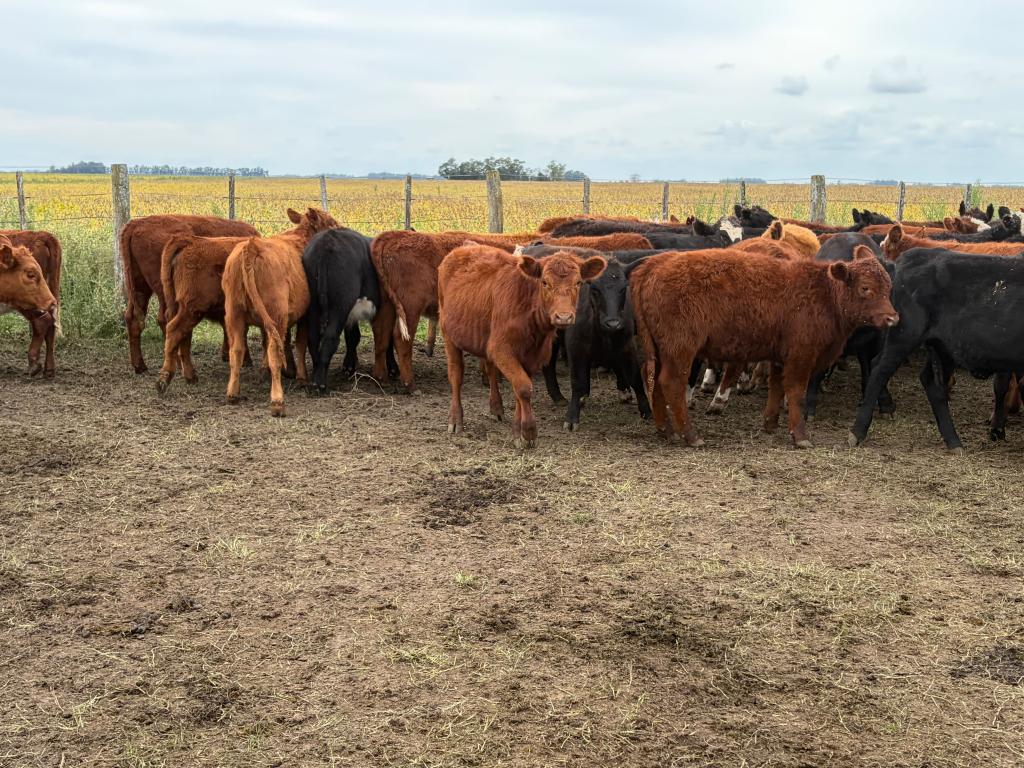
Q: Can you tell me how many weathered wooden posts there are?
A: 12